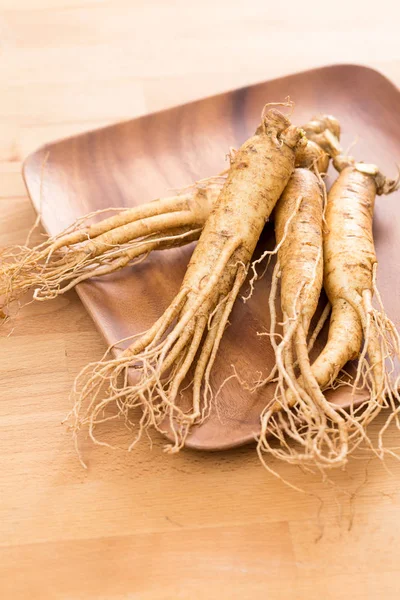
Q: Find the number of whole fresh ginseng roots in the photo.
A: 4